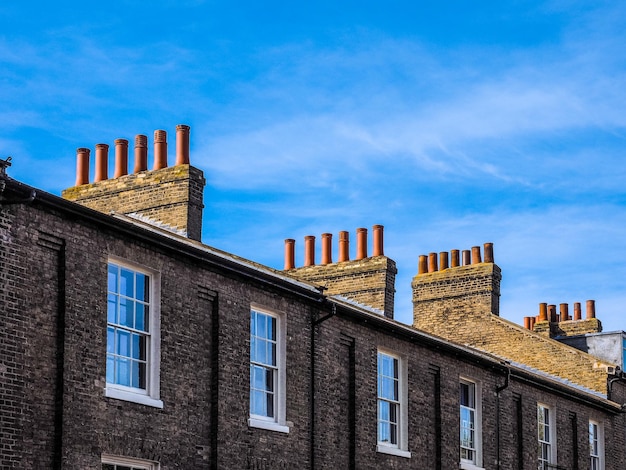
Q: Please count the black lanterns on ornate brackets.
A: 0